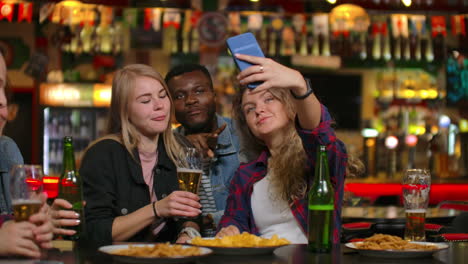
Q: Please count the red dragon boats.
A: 0